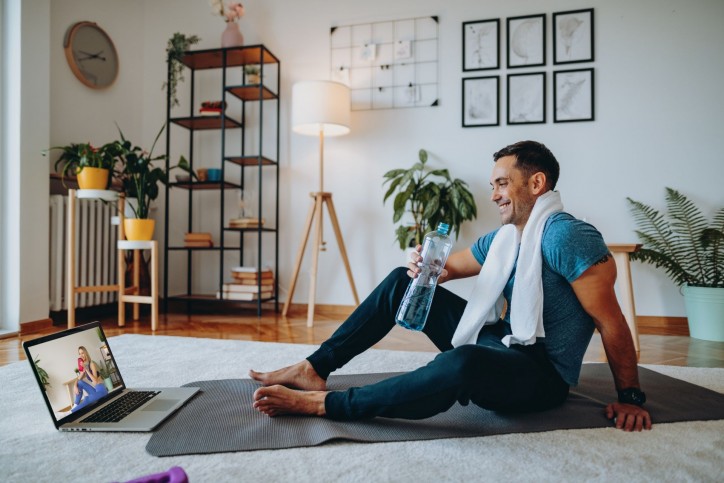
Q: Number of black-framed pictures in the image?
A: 6